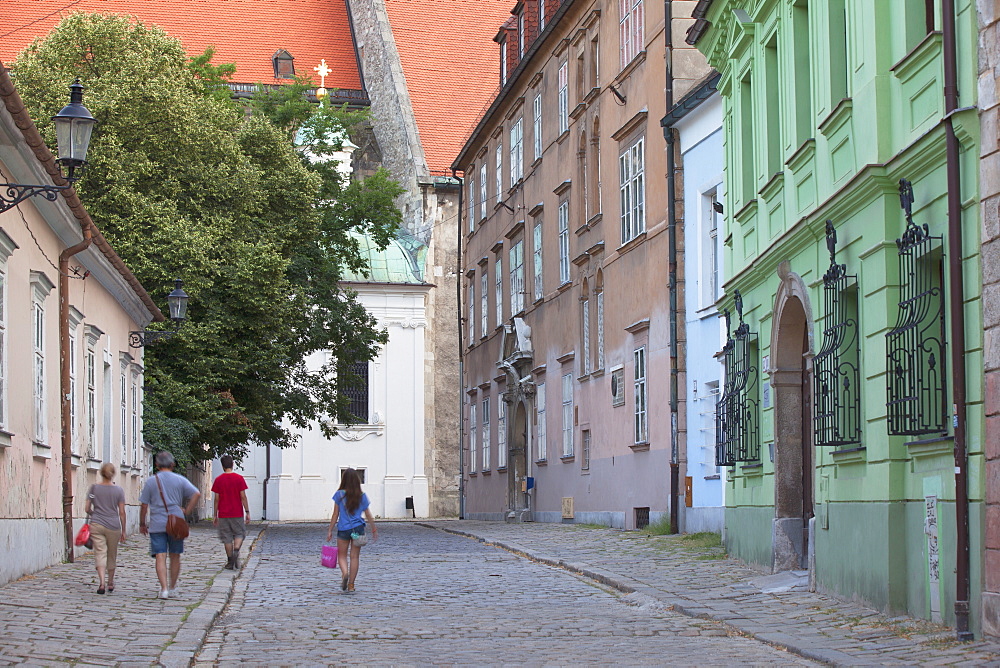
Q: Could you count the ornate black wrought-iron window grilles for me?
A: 4